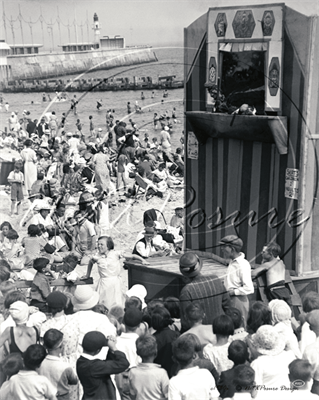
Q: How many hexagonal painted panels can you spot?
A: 5